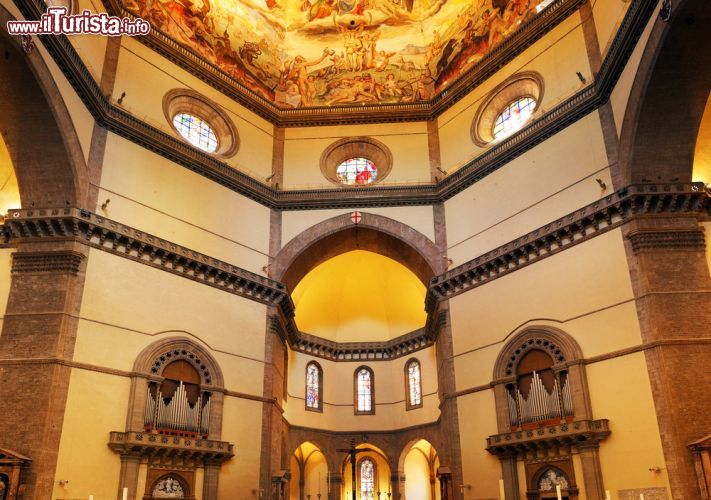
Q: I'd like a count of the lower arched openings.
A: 3